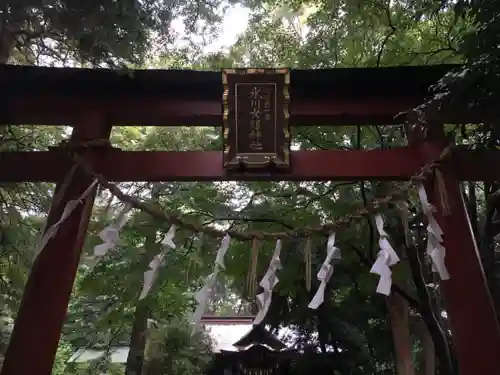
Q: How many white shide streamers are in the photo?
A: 8